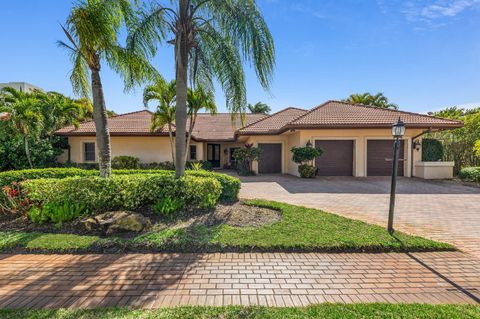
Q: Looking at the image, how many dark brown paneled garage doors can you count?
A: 3